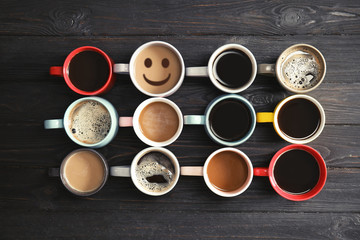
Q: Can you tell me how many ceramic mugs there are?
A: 12